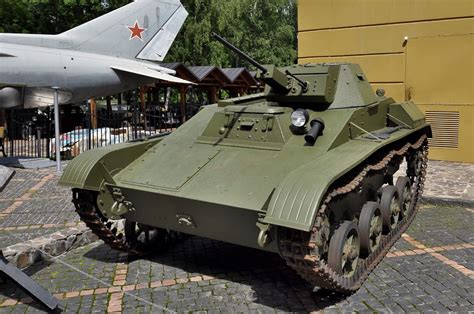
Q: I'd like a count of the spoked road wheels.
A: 4